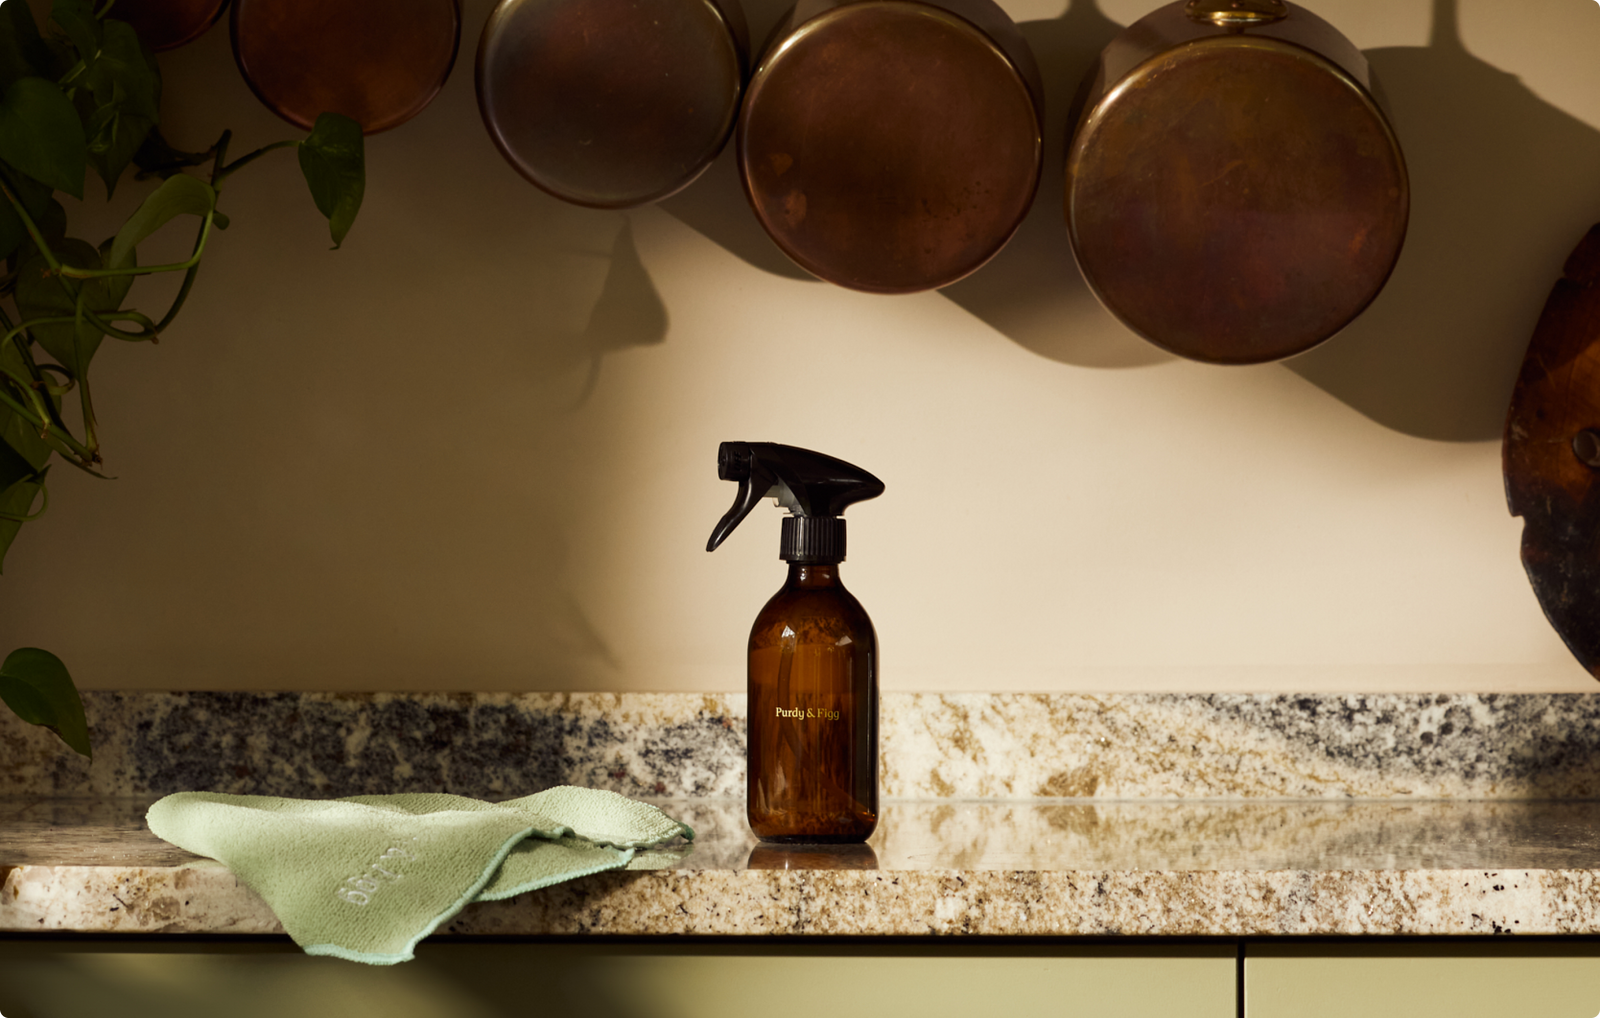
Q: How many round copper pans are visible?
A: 5